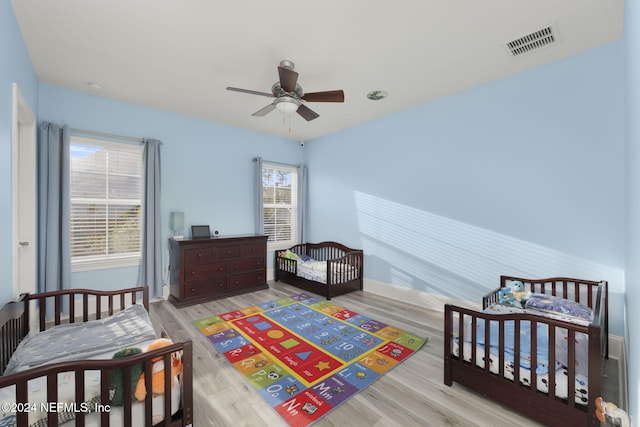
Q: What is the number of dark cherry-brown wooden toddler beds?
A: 3